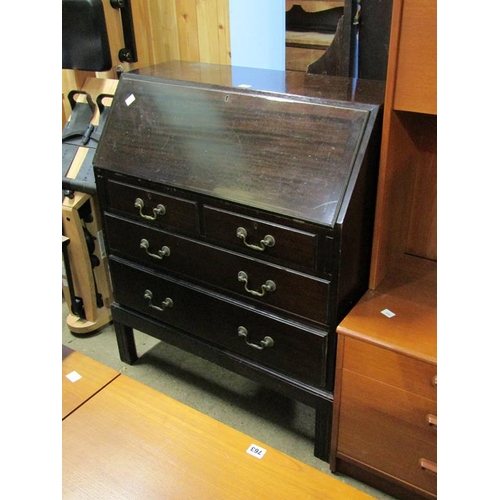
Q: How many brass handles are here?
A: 6